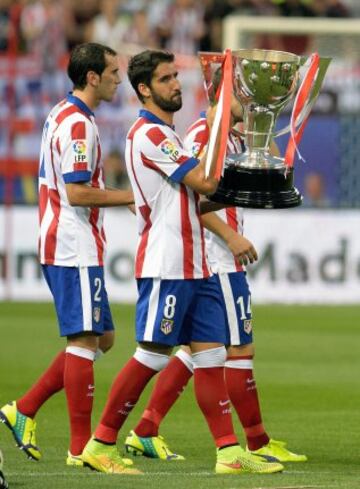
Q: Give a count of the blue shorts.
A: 3